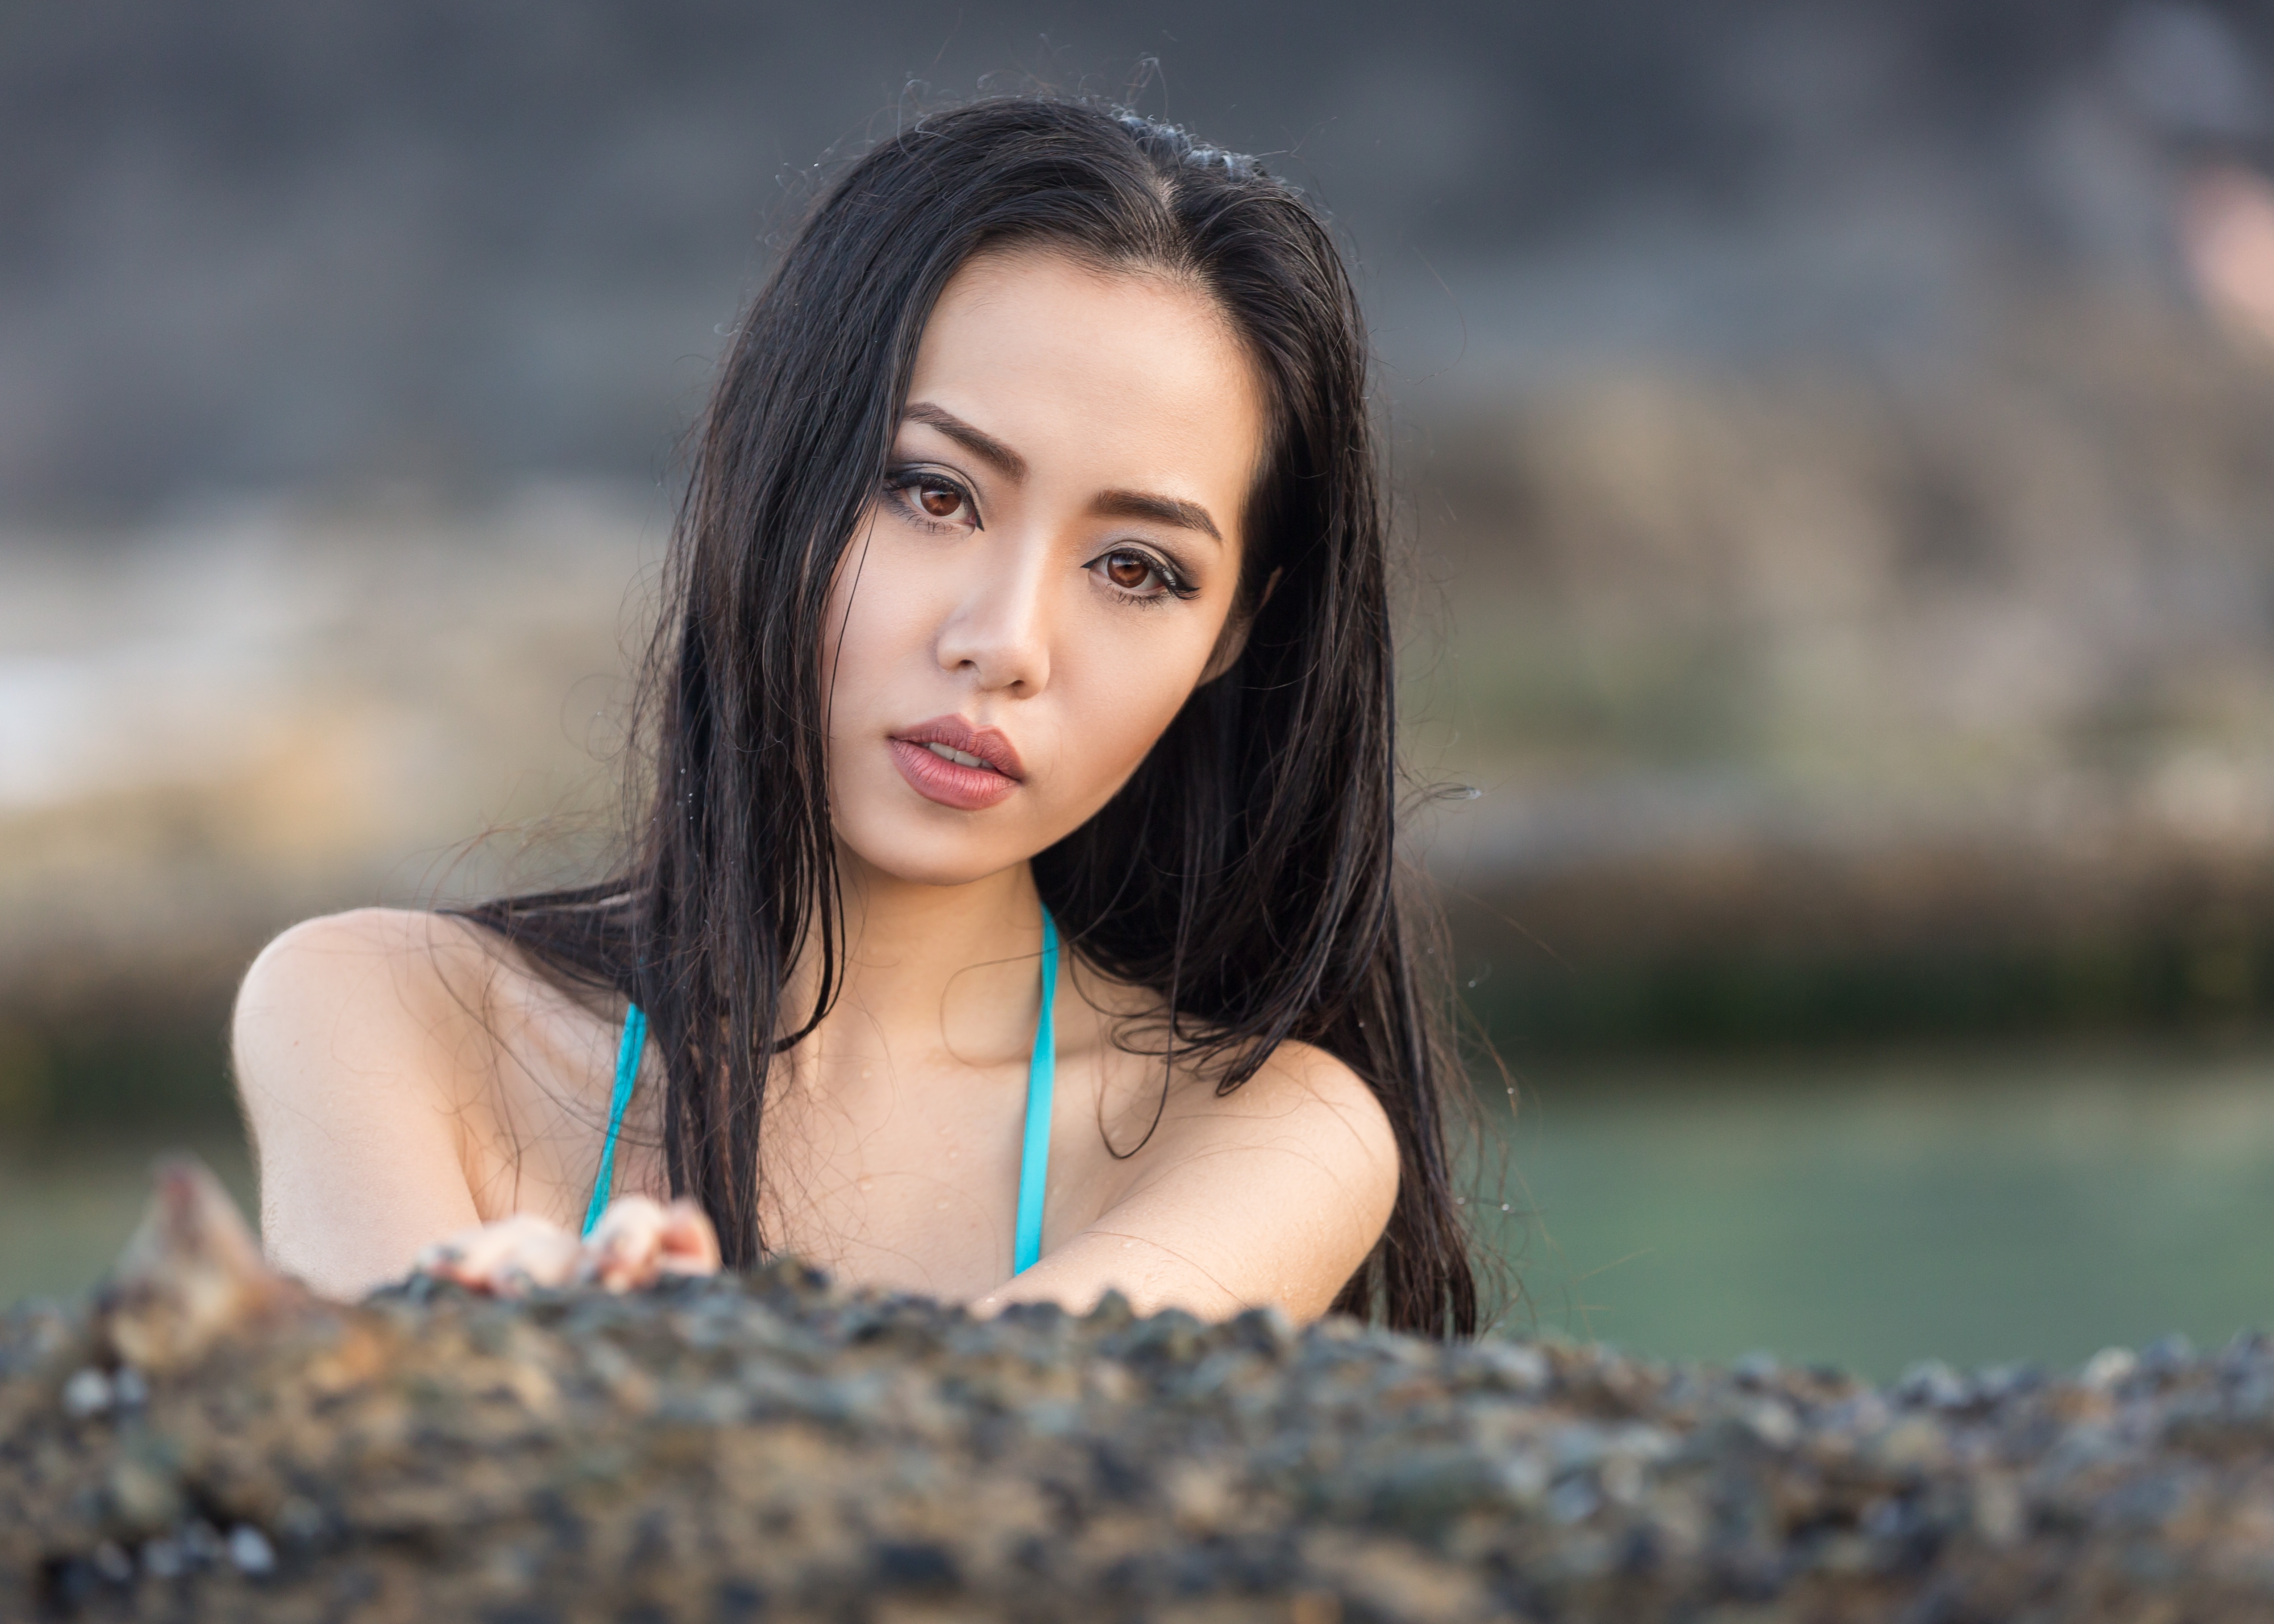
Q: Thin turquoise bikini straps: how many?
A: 2